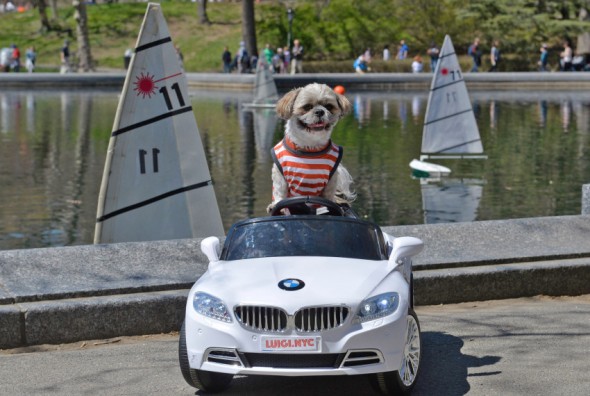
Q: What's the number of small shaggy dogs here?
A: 1